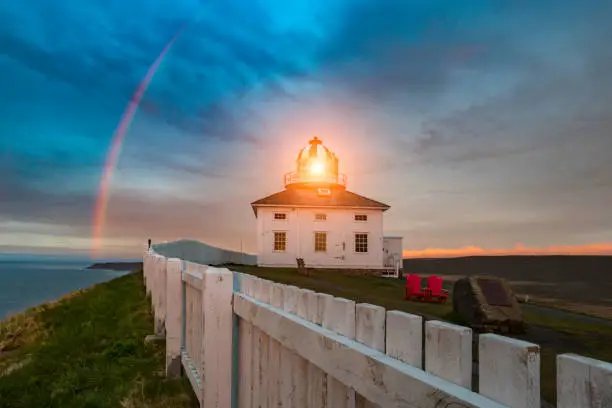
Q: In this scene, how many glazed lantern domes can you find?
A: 1